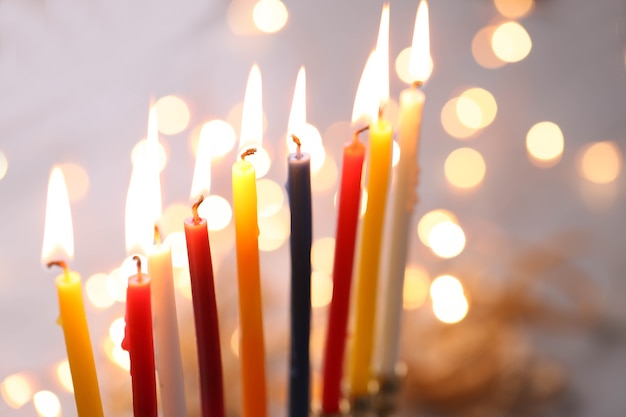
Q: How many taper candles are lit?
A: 9